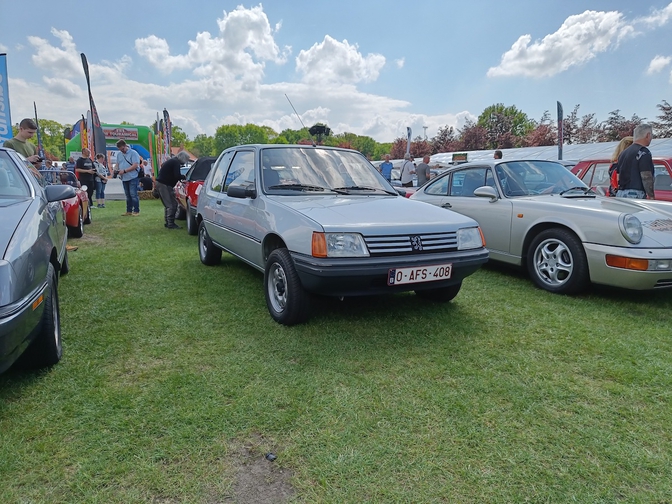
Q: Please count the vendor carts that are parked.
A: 0